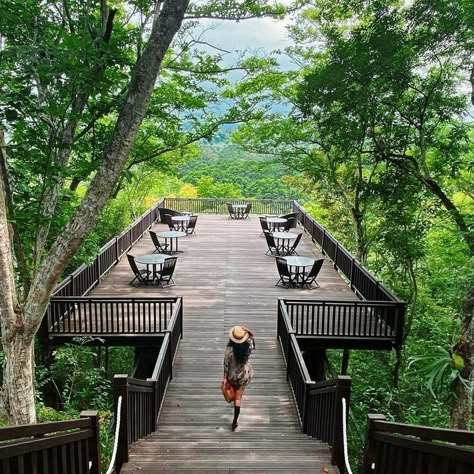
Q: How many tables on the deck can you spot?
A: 7